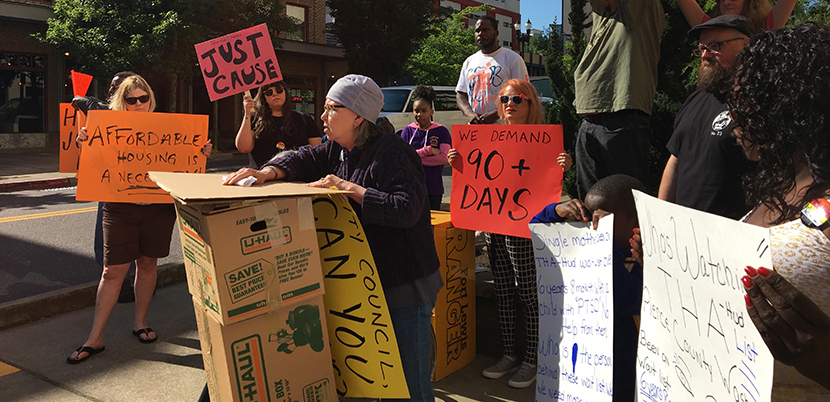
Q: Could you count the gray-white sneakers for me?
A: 2